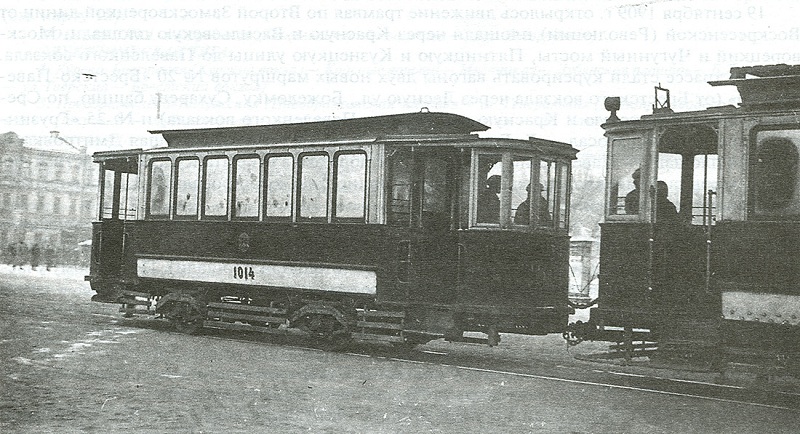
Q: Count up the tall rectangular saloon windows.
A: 7